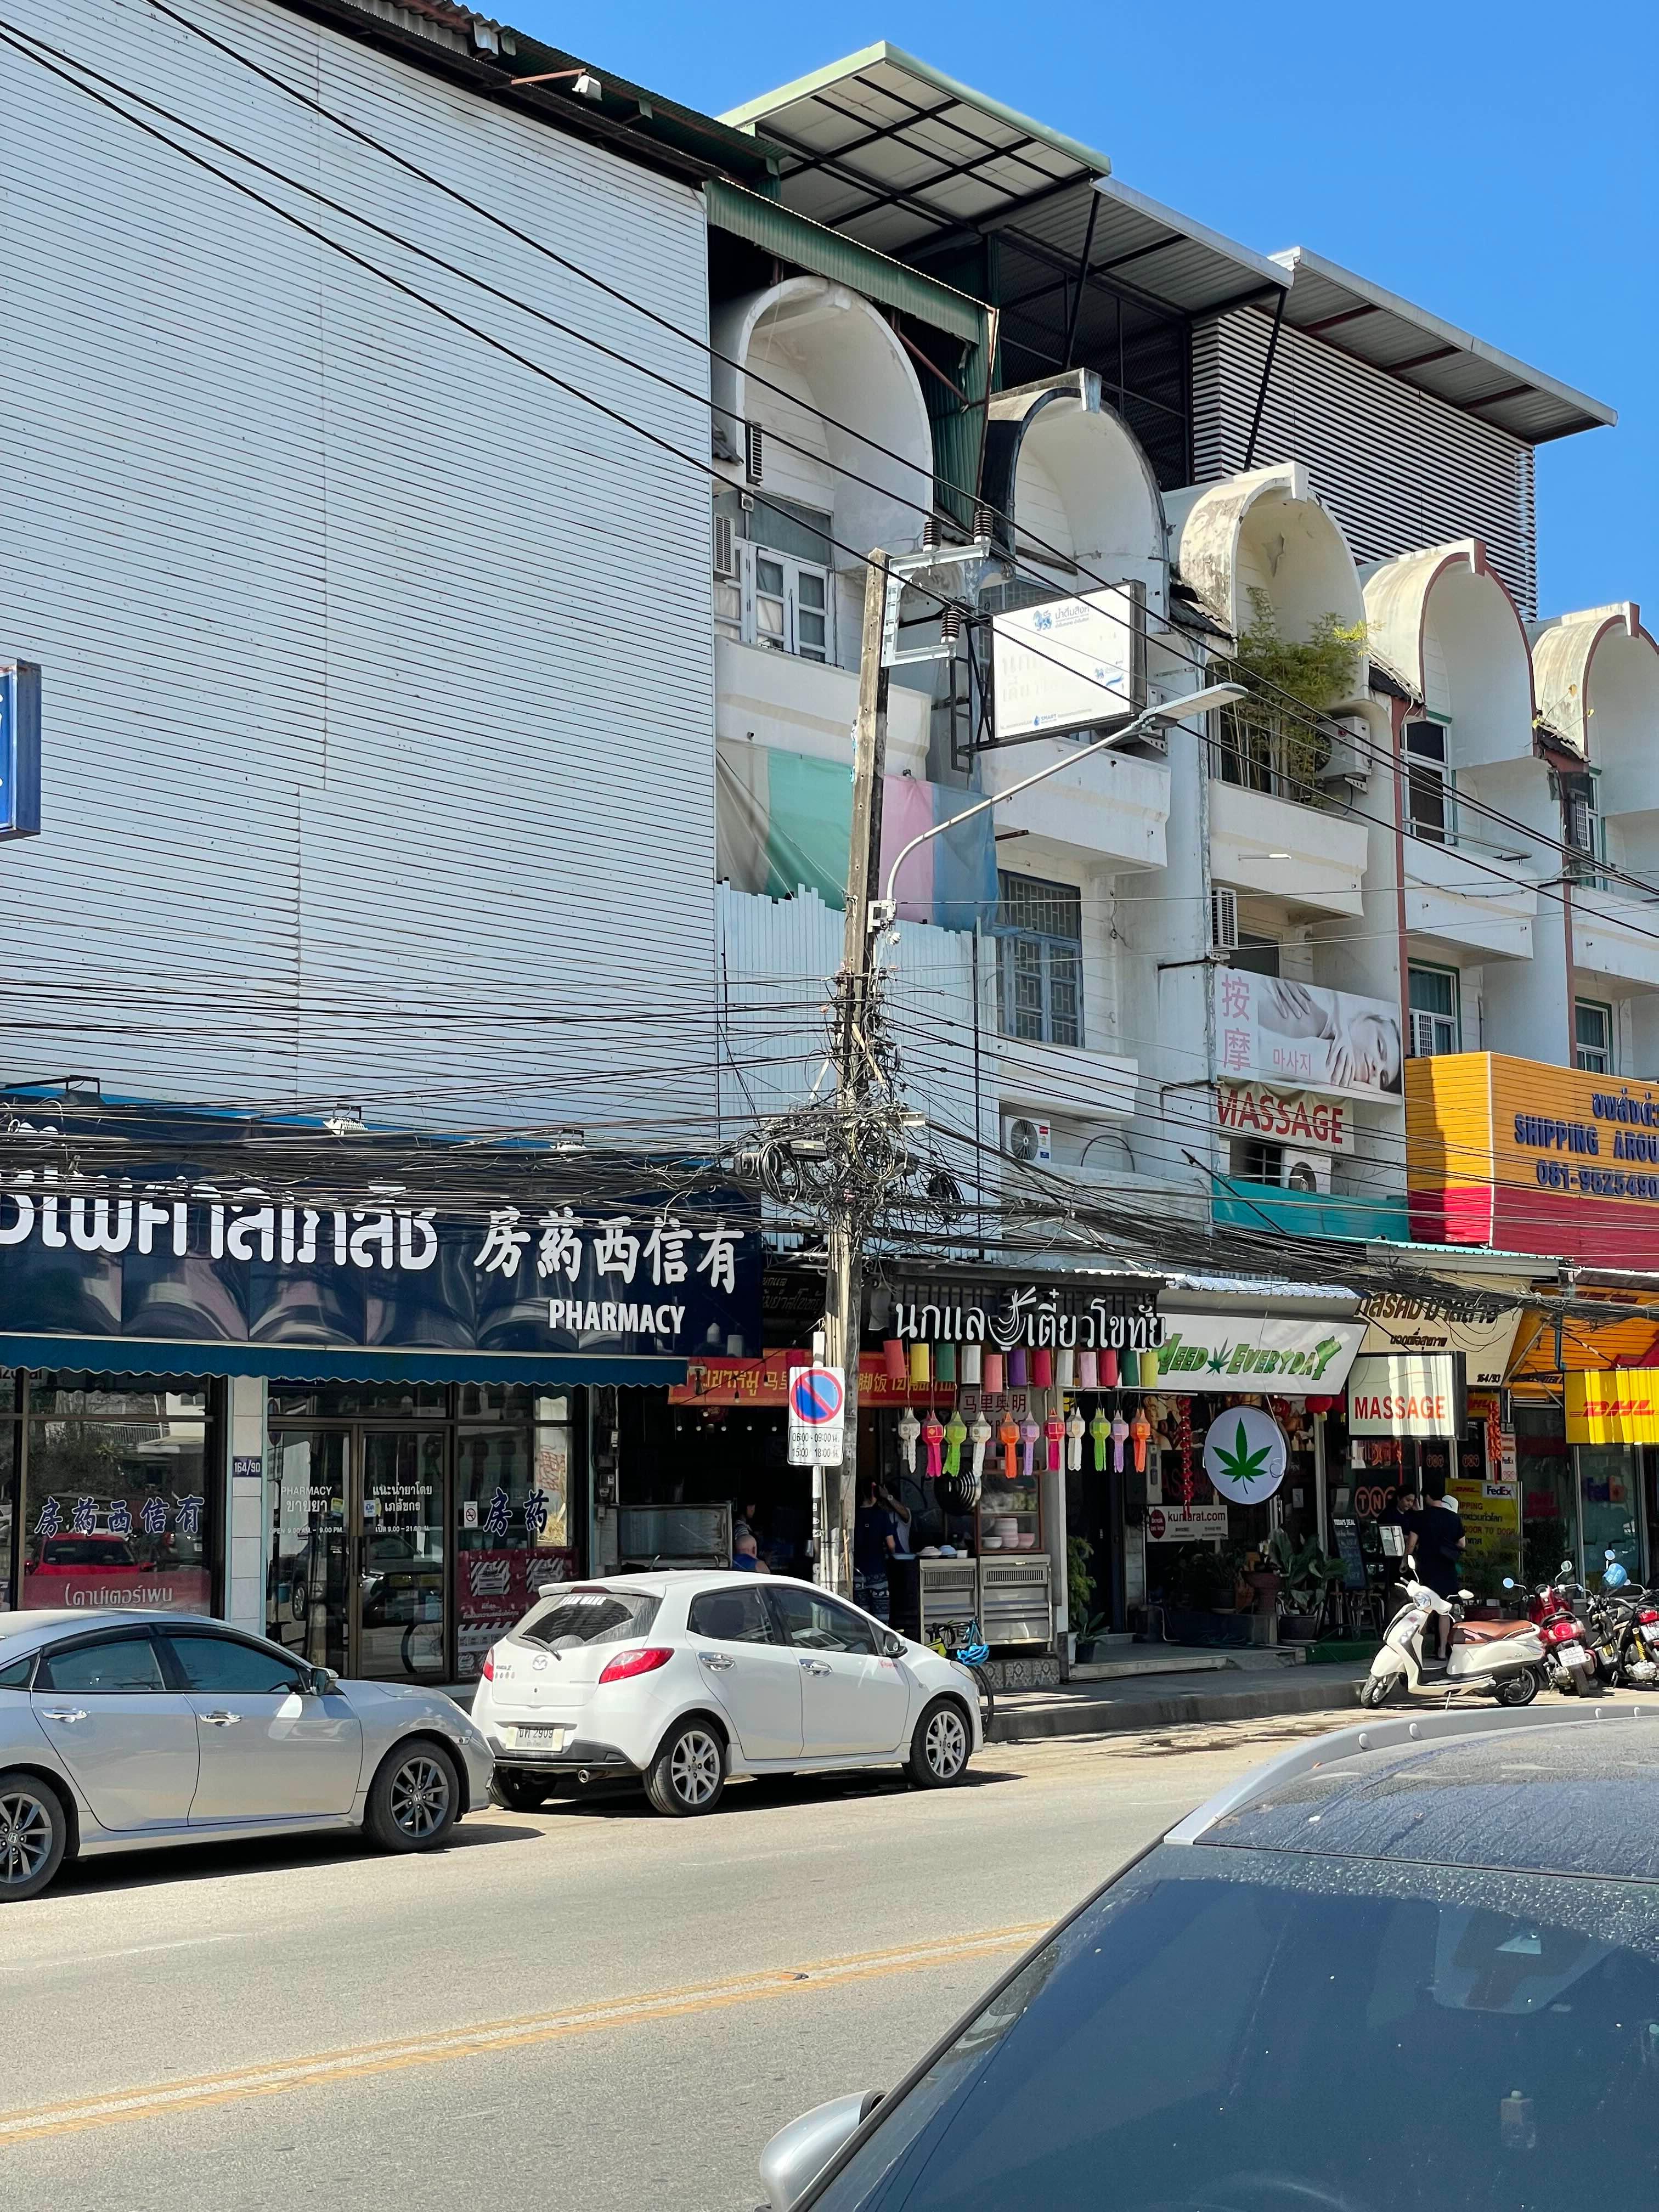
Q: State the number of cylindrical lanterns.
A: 12